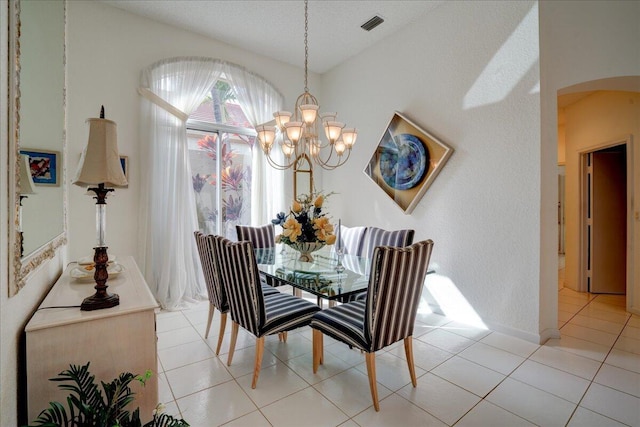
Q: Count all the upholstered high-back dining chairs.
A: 6